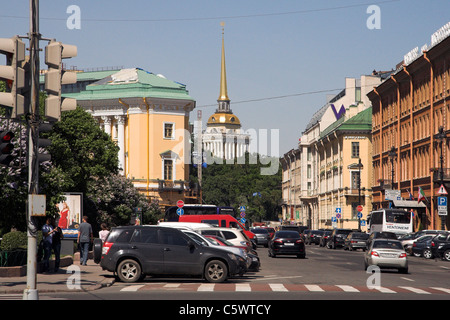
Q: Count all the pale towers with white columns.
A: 1